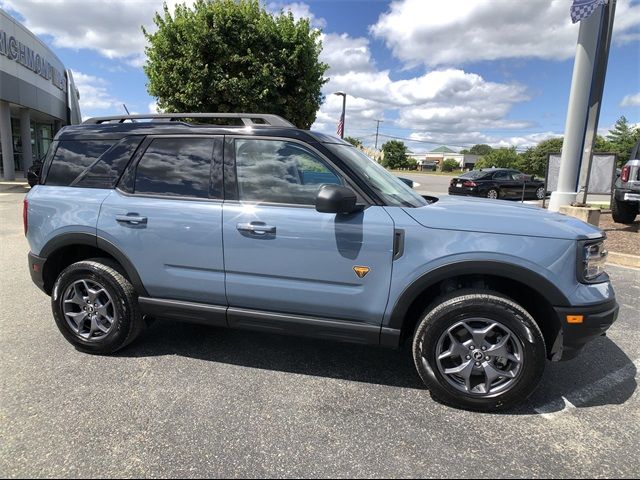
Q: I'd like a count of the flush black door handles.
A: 0